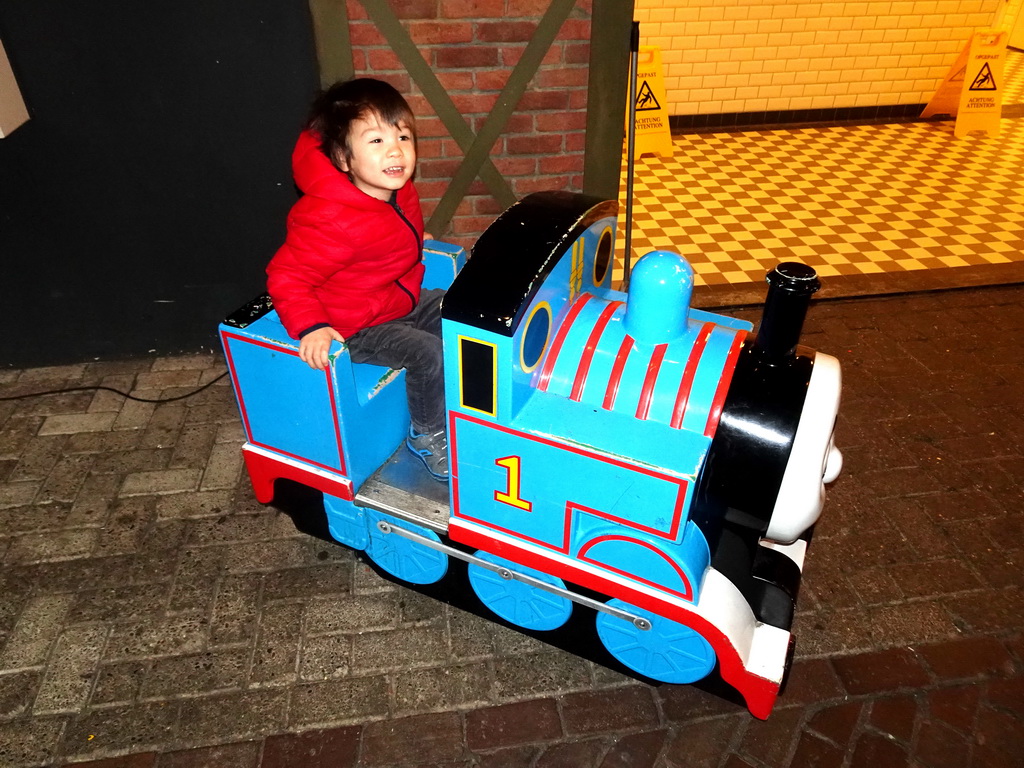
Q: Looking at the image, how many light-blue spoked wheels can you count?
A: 3